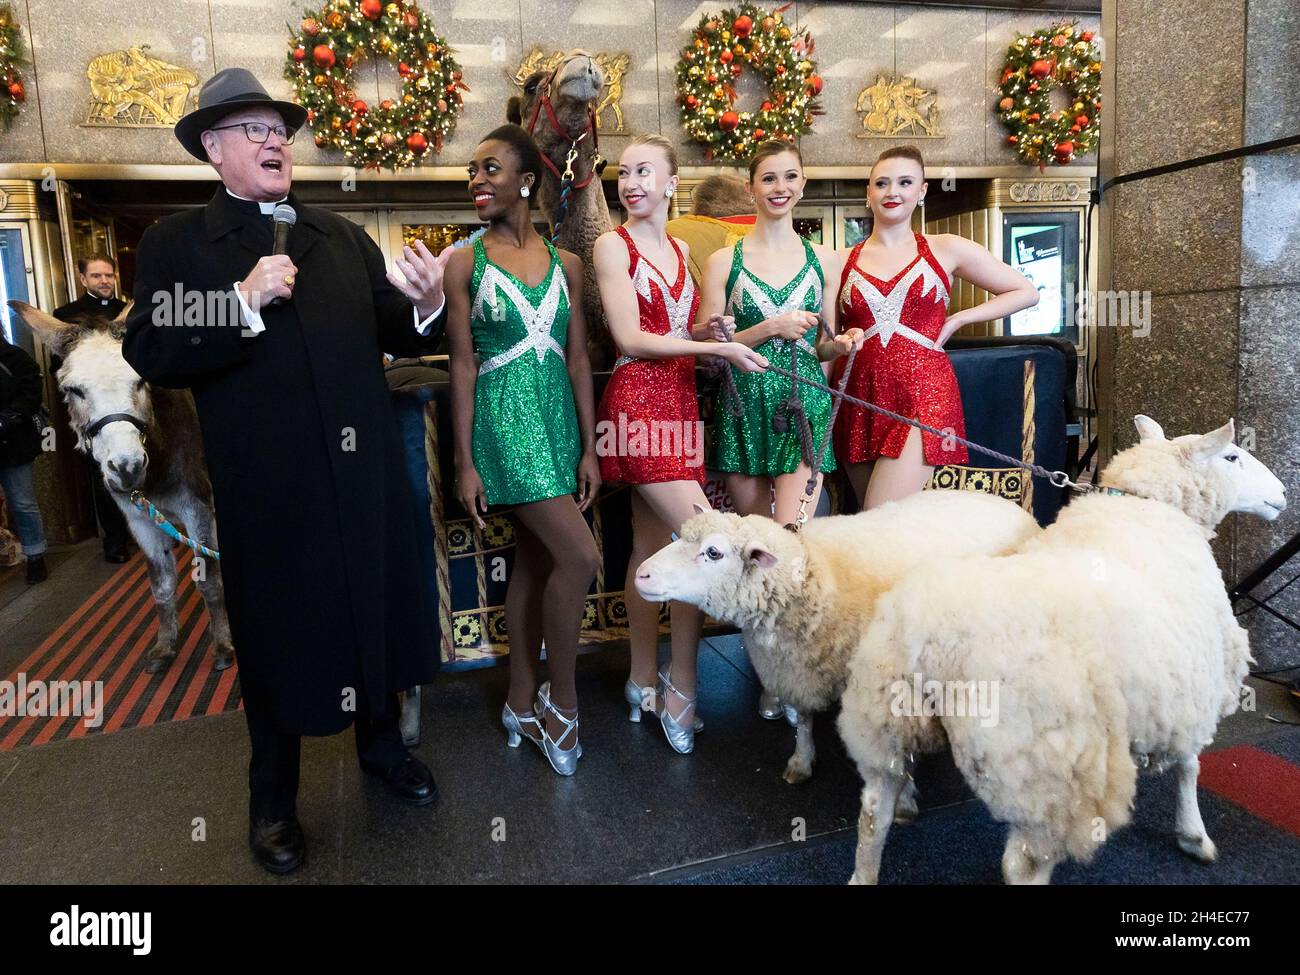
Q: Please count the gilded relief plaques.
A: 3